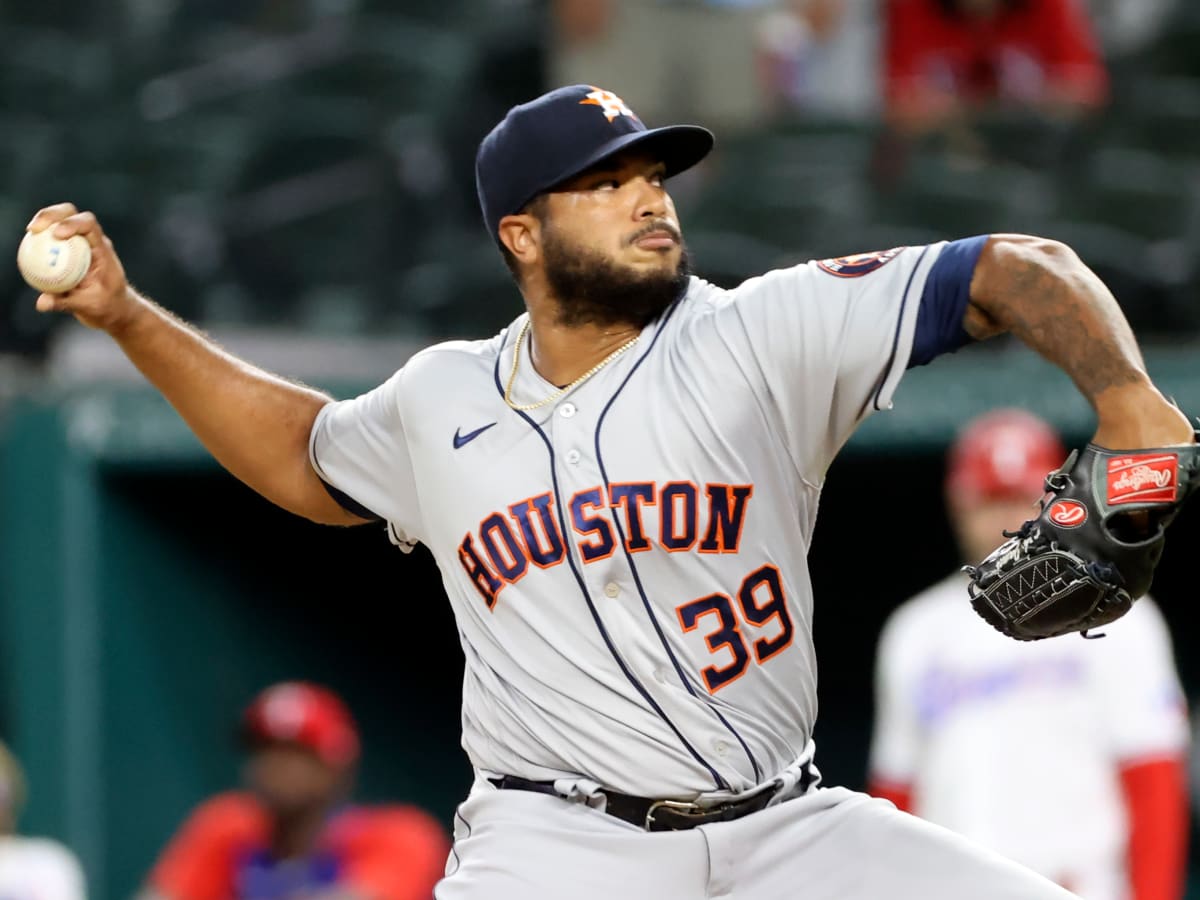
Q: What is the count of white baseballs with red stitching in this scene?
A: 1